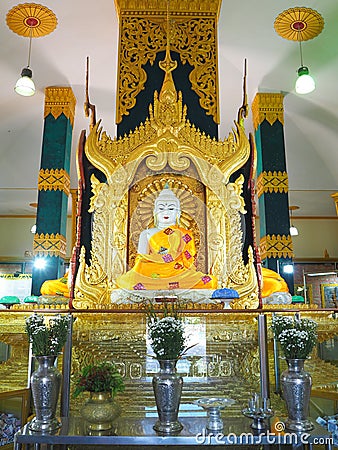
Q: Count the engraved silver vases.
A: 3